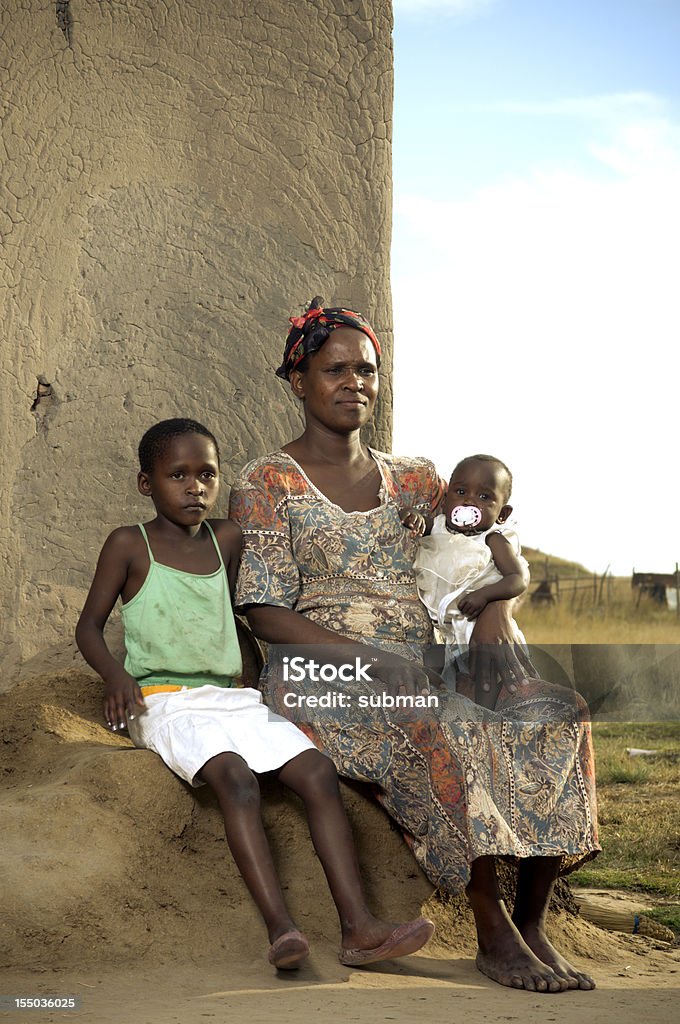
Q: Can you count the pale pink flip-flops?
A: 2